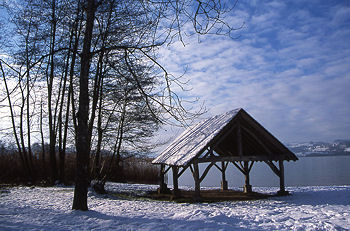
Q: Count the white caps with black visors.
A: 0